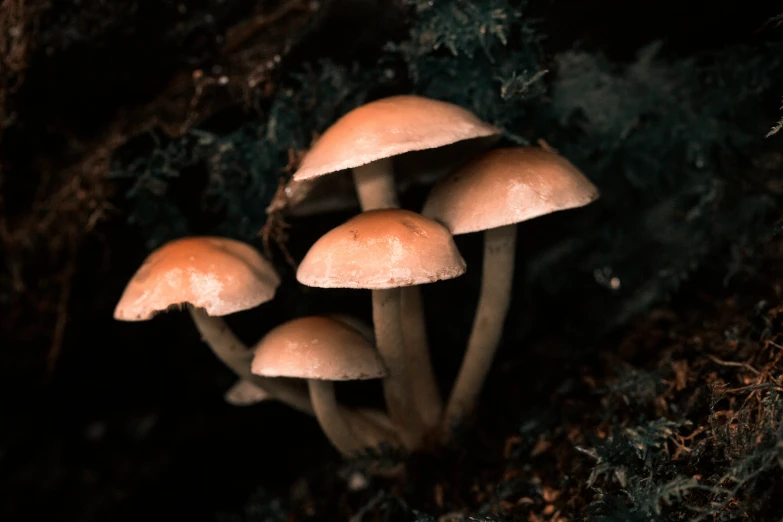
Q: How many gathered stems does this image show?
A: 5